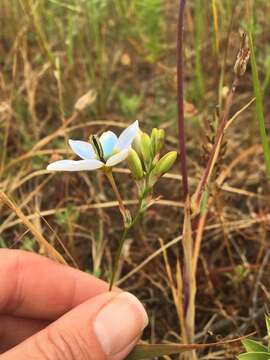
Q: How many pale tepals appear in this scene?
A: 5